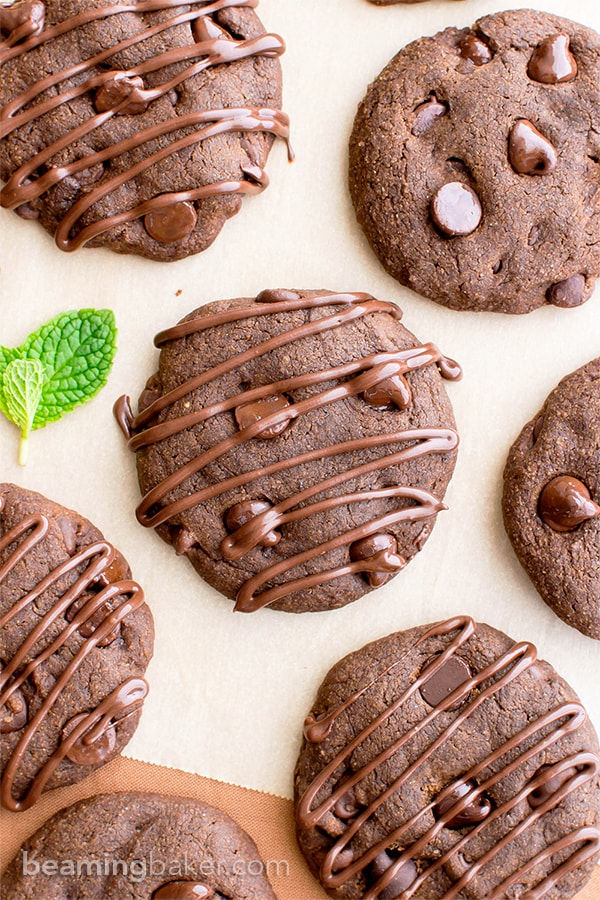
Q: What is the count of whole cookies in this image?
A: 1